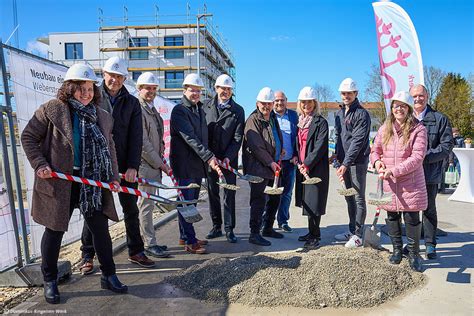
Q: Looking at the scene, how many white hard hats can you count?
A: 9